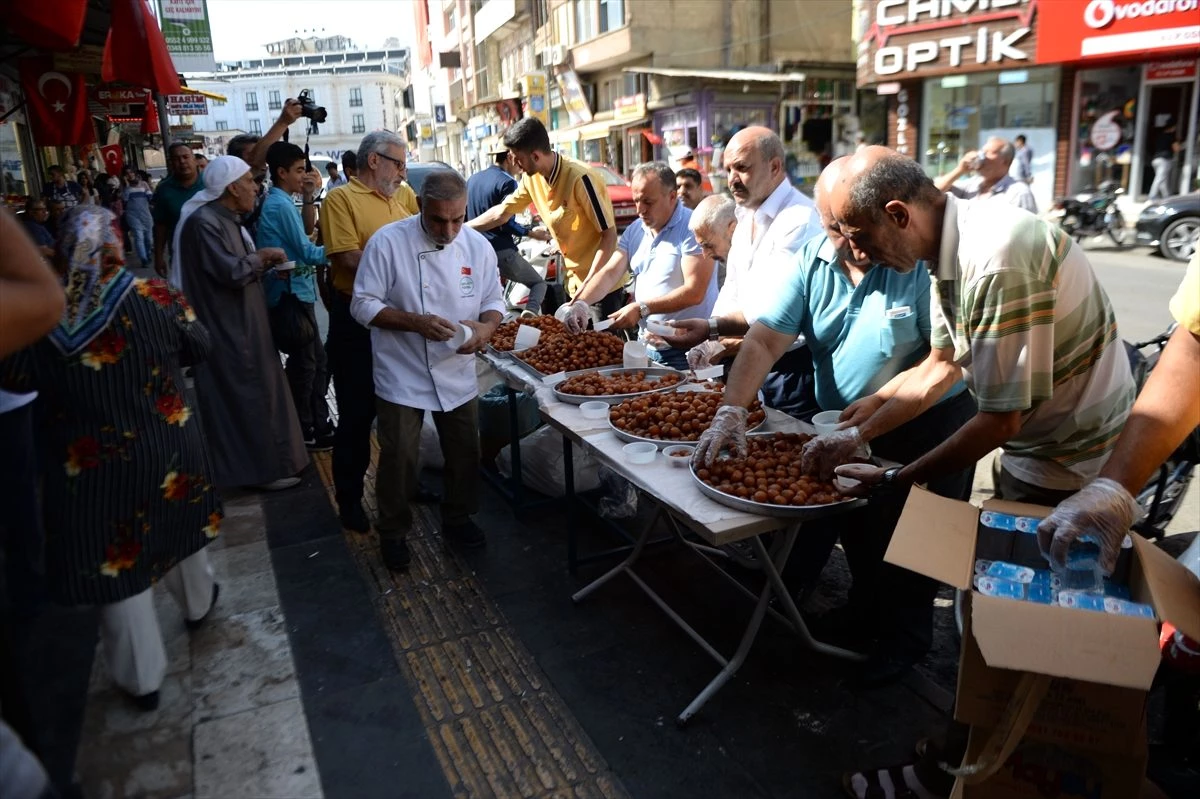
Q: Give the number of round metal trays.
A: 3